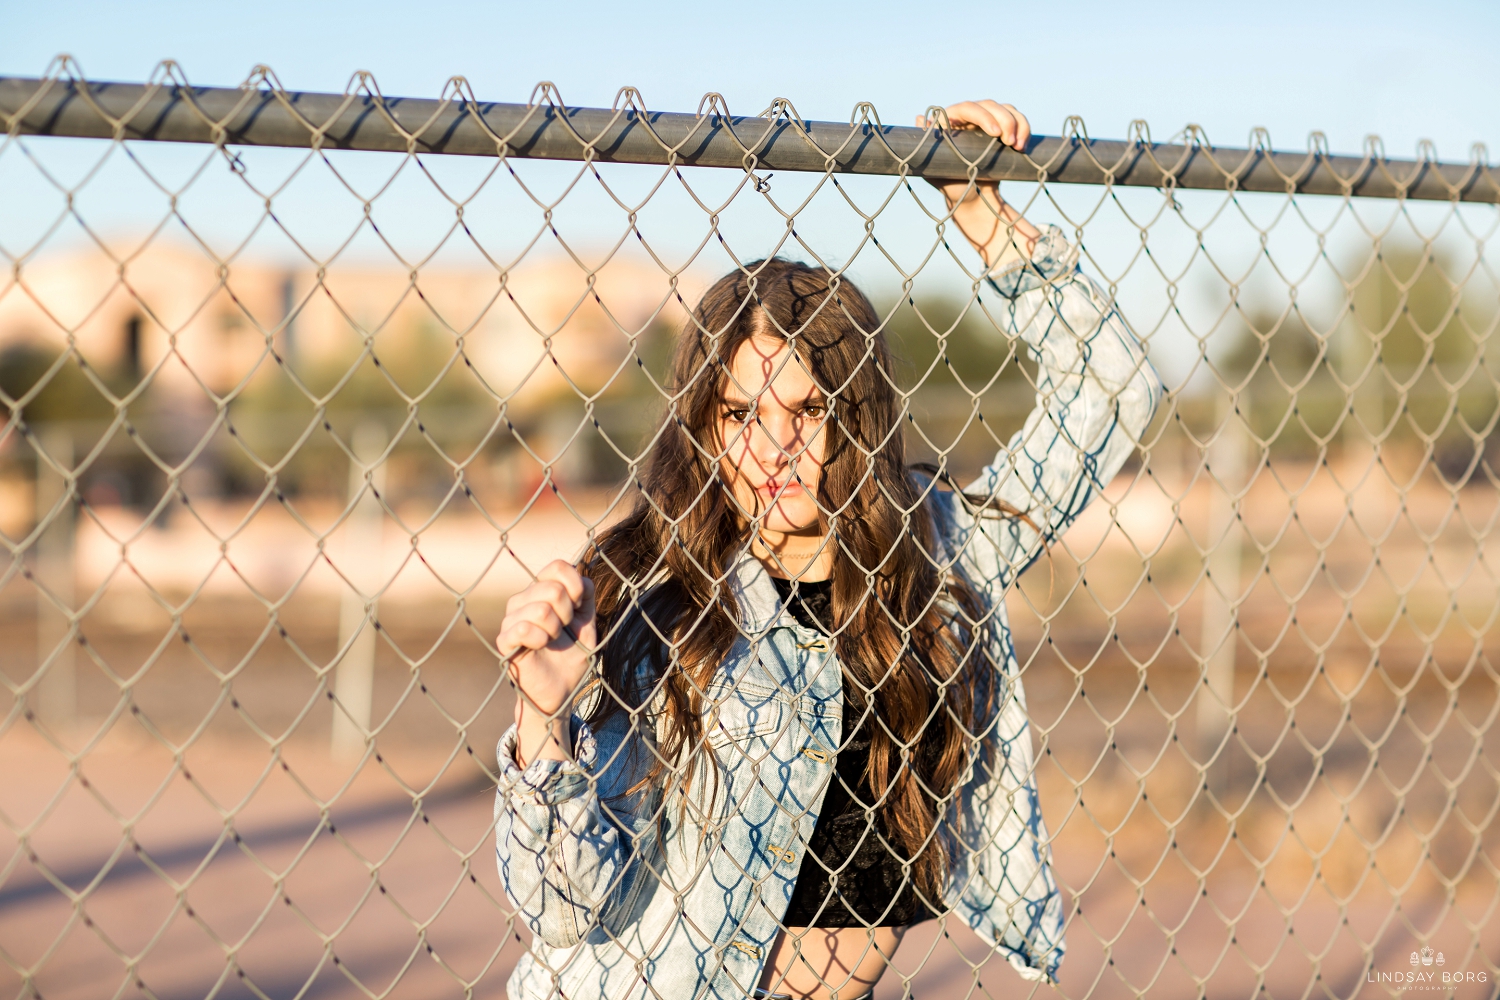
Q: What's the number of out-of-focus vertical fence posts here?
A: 3